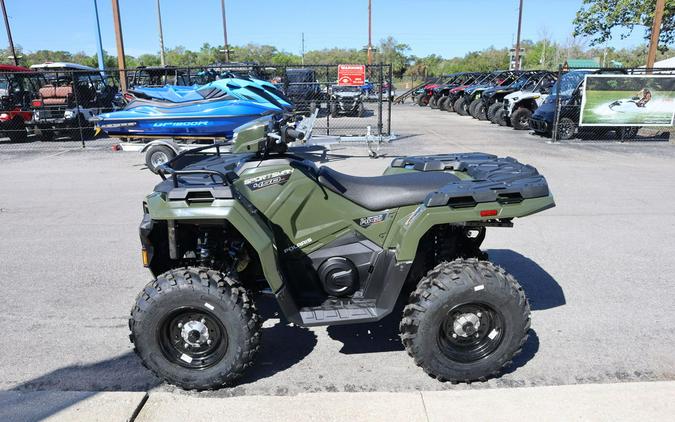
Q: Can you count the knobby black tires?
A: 2